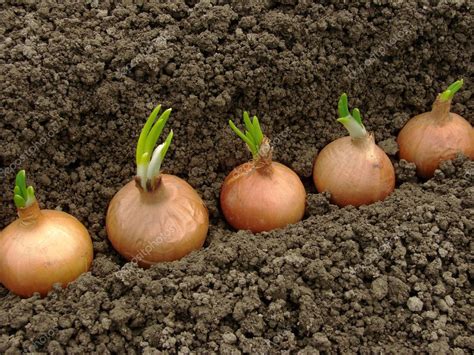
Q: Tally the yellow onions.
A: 5